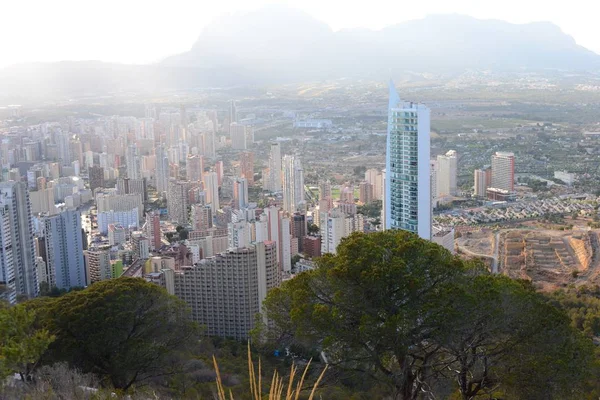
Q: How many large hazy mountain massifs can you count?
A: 2